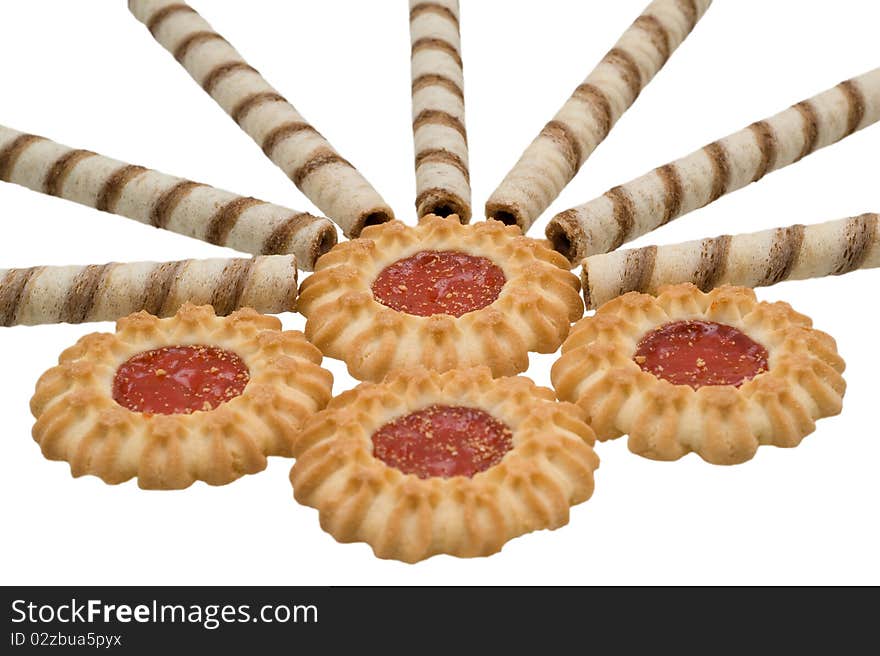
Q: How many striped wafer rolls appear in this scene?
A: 7